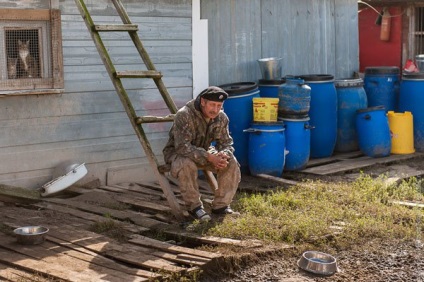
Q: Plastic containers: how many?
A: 12